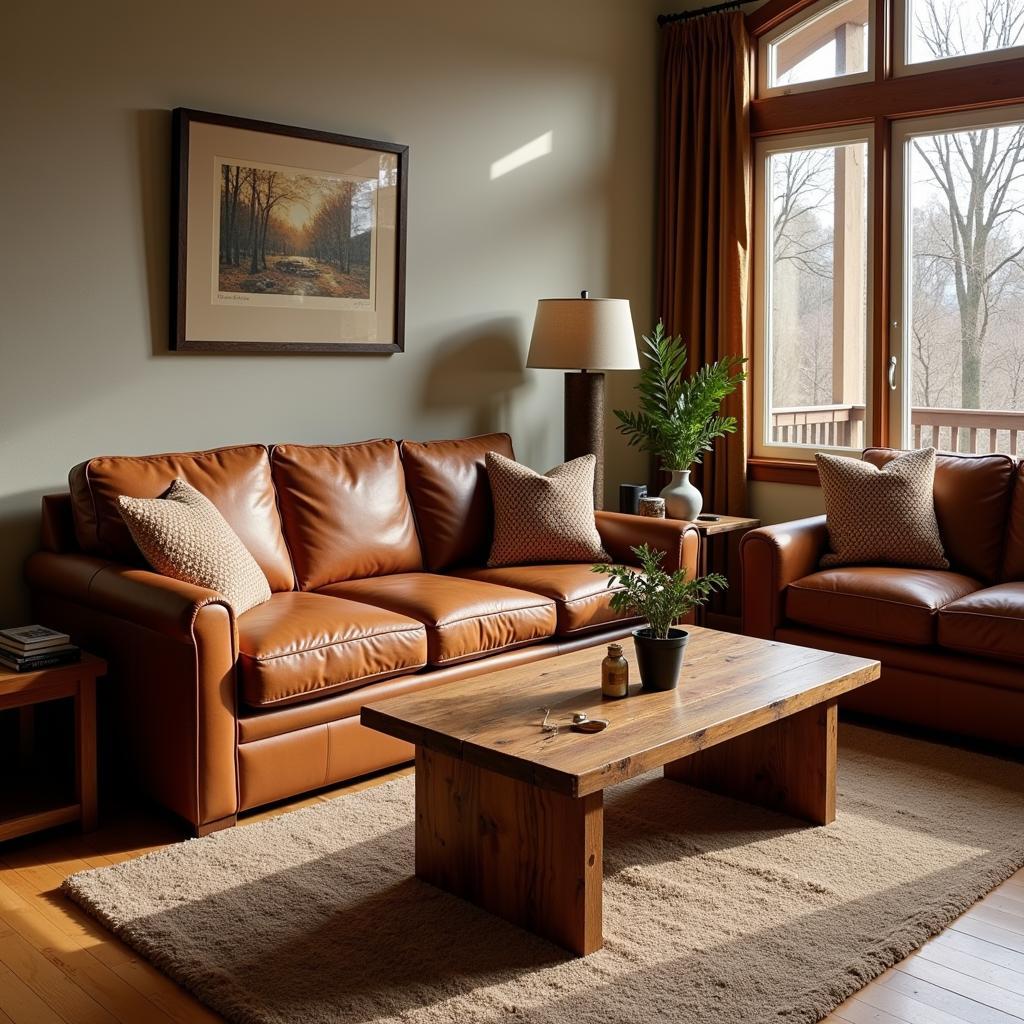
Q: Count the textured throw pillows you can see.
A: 3